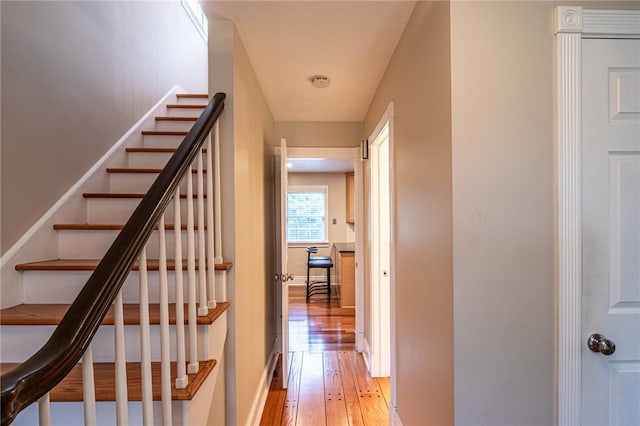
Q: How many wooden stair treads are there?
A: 11